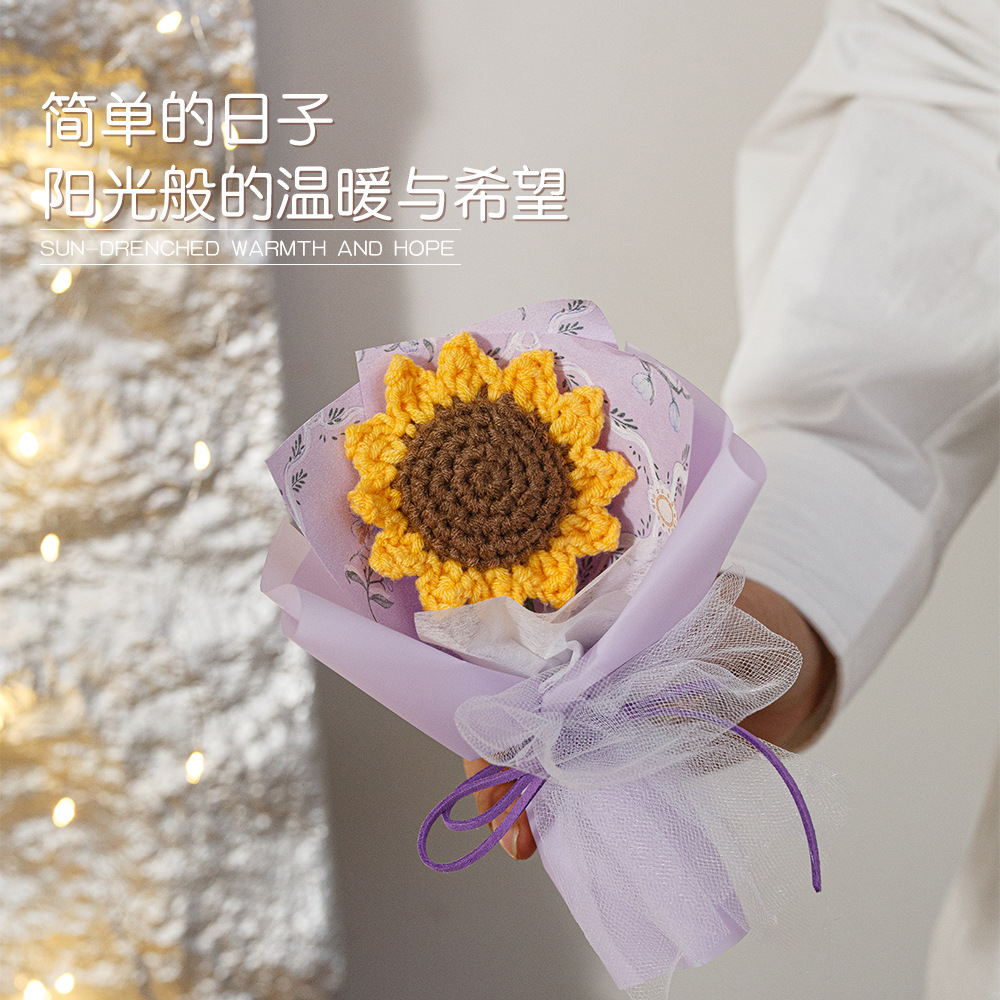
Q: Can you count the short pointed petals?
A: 12